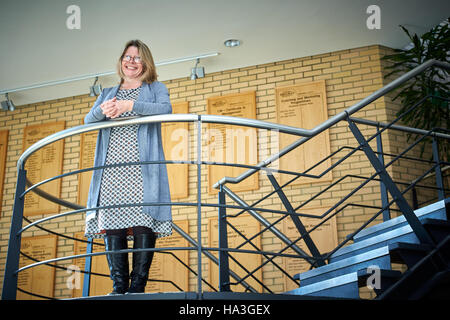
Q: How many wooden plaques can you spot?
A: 11